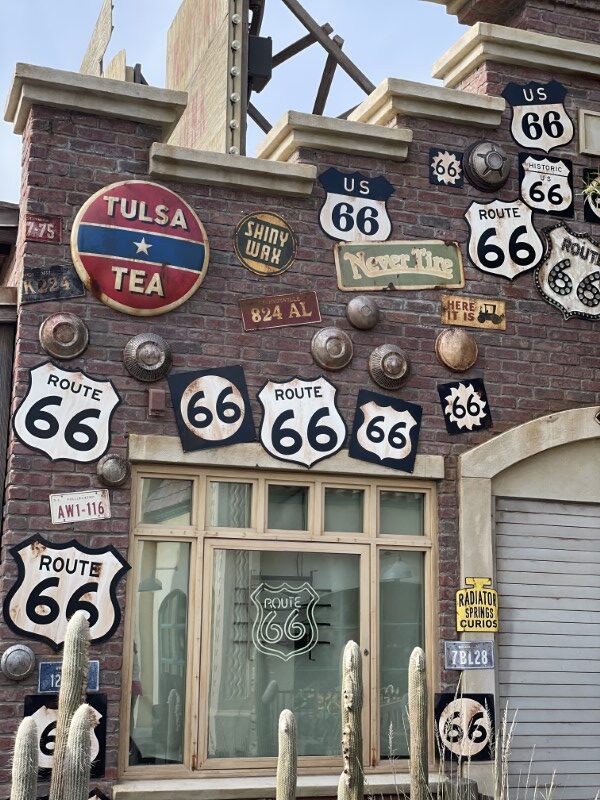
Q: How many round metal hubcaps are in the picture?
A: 9